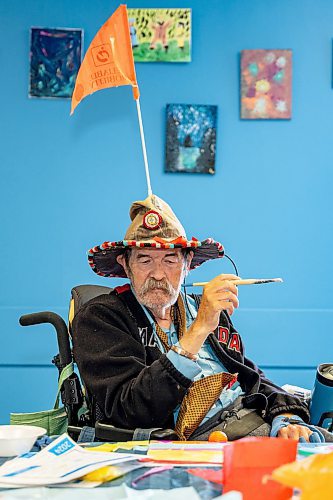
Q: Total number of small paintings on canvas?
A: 4